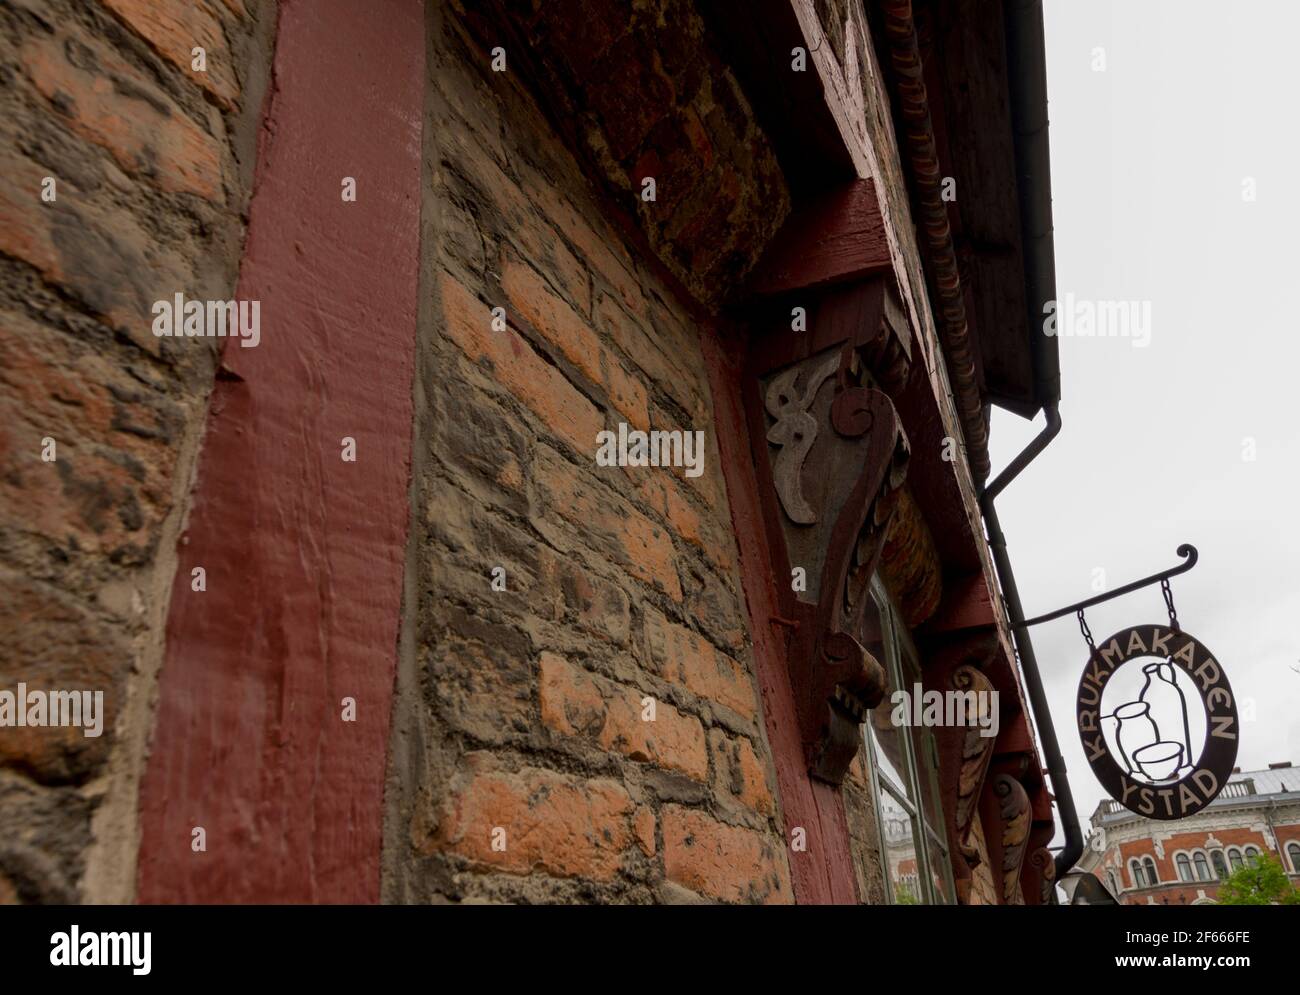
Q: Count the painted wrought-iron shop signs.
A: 1